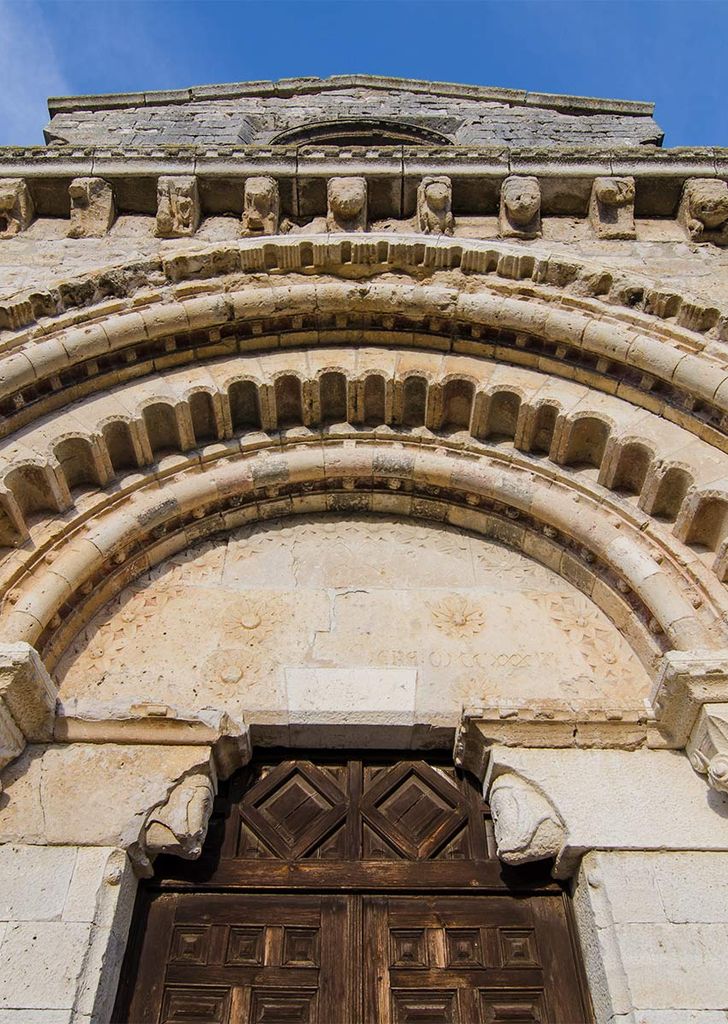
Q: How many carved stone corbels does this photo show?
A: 9